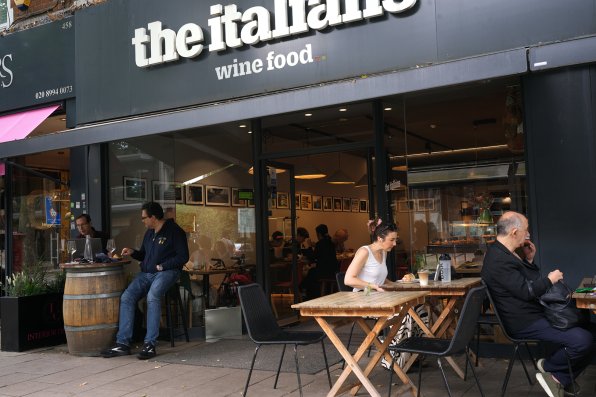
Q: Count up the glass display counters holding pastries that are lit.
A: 1